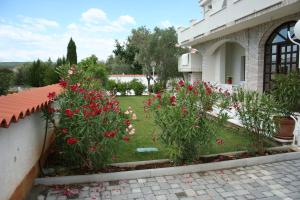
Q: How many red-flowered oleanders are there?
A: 2